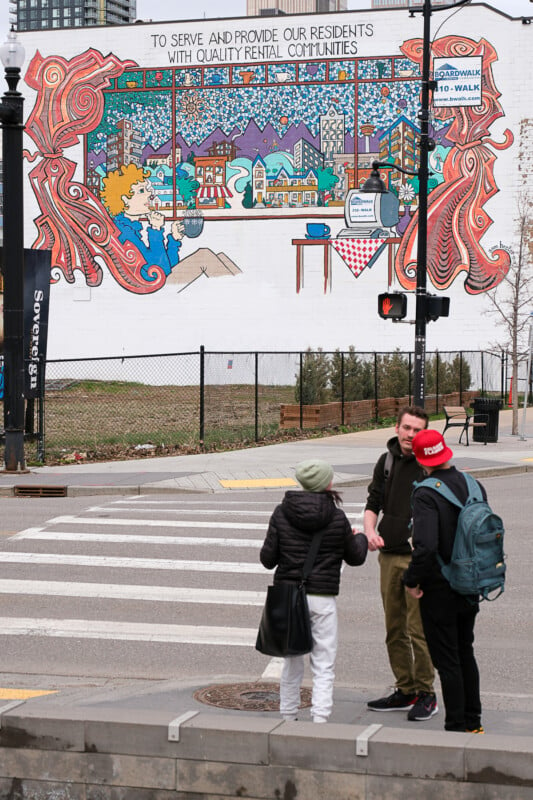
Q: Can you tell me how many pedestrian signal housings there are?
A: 2